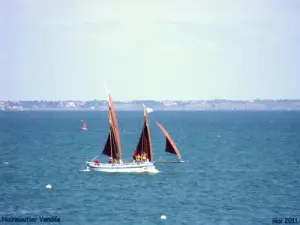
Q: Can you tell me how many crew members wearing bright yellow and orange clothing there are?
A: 2